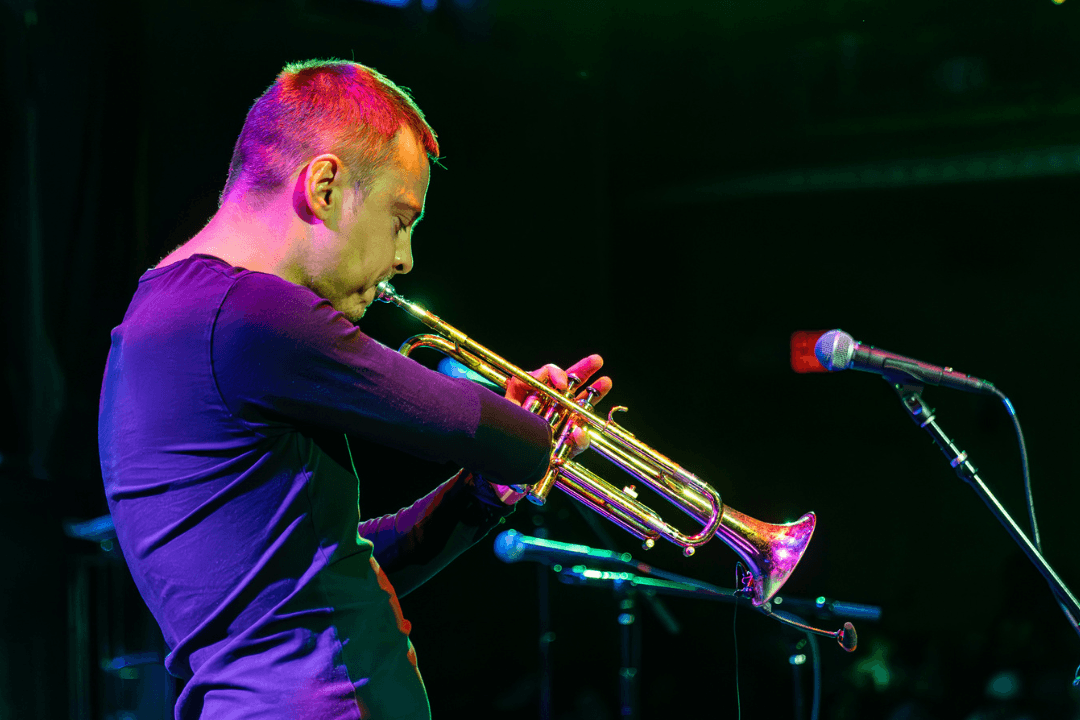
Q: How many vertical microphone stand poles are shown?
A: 3